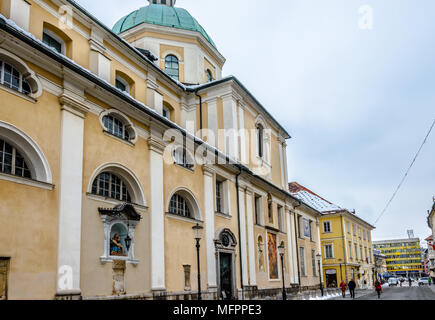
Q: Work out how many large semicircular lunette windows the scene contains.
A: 3